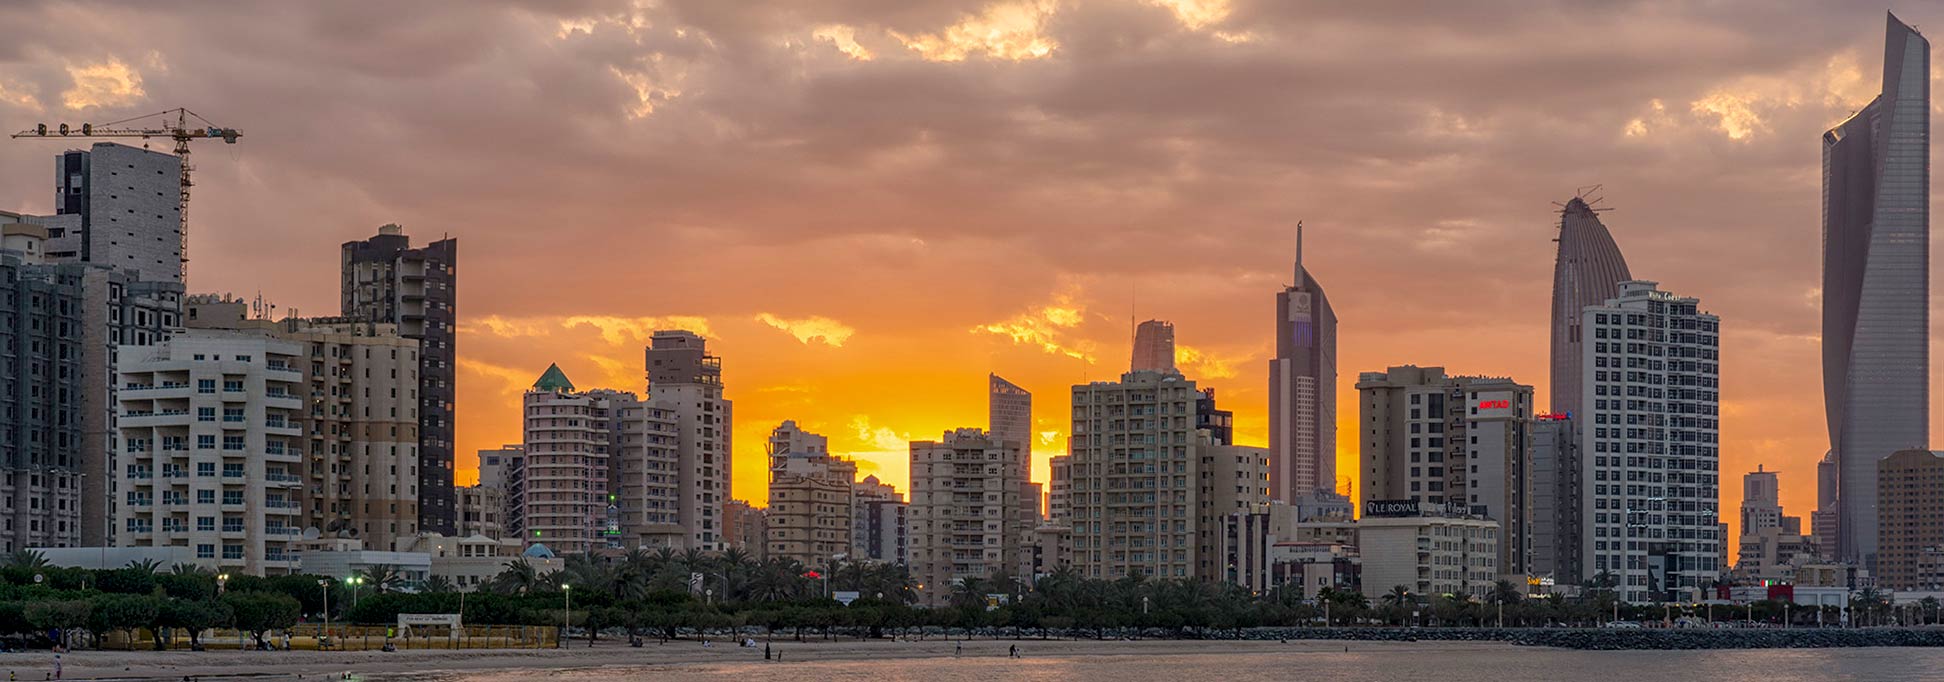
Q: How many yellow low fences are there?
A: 1